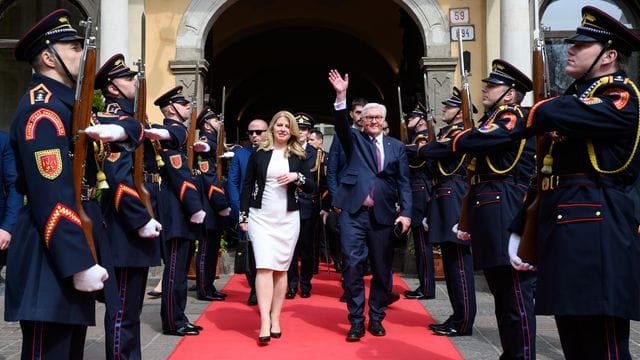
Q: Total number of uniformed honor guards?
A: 8